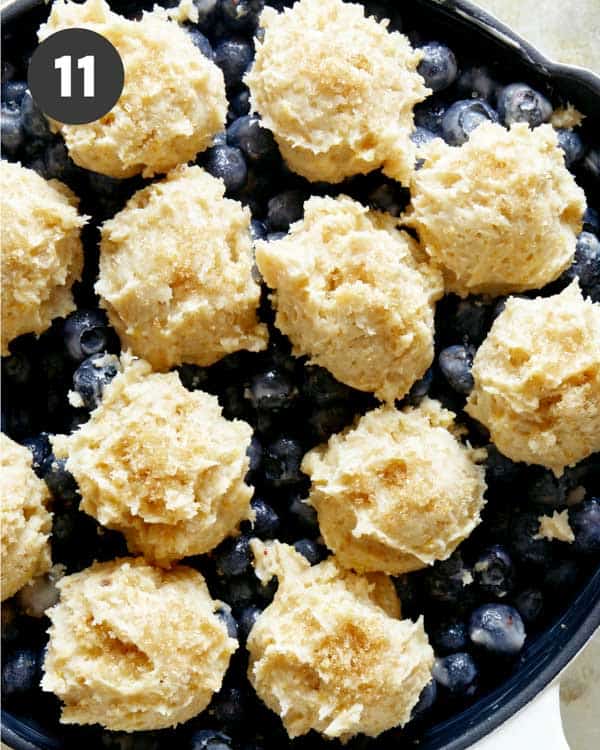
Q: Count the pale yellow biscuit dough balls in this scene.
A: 12